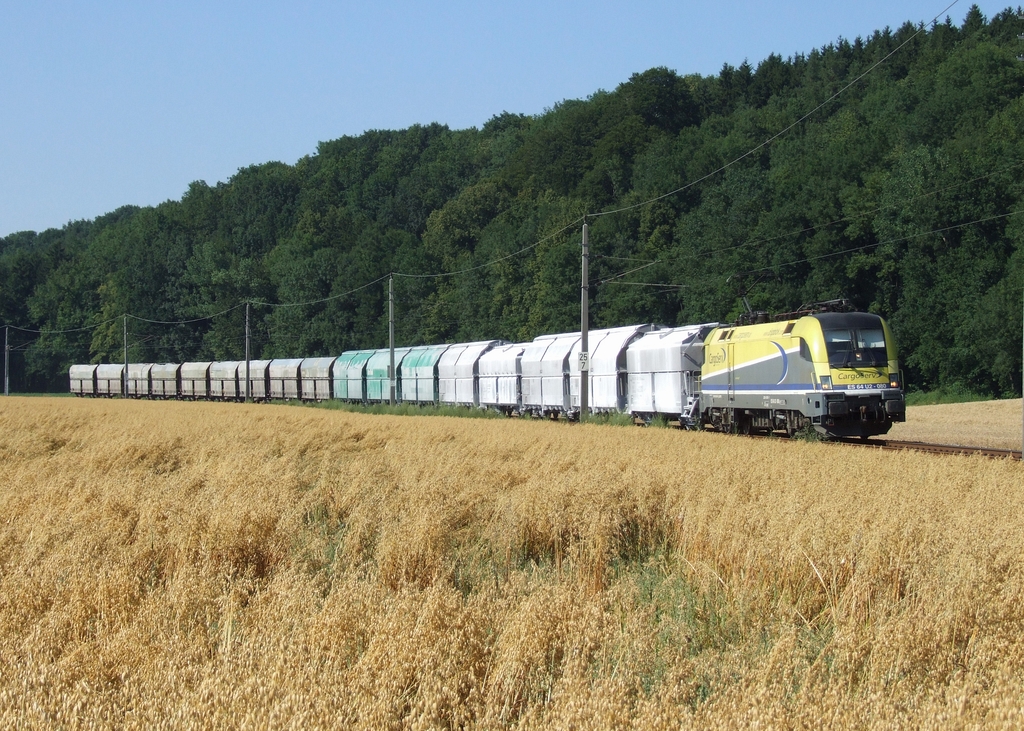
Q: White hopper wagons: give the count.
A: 5